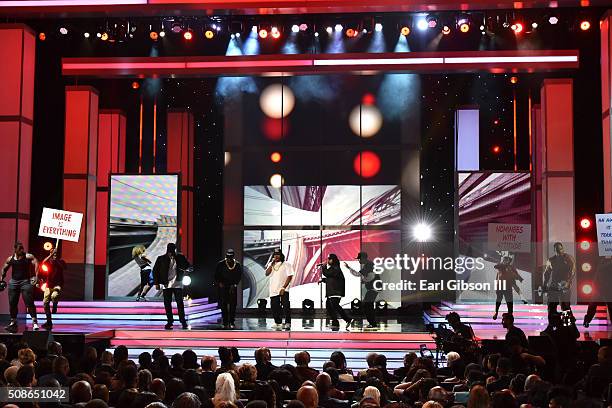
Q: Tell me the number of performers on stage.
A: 11